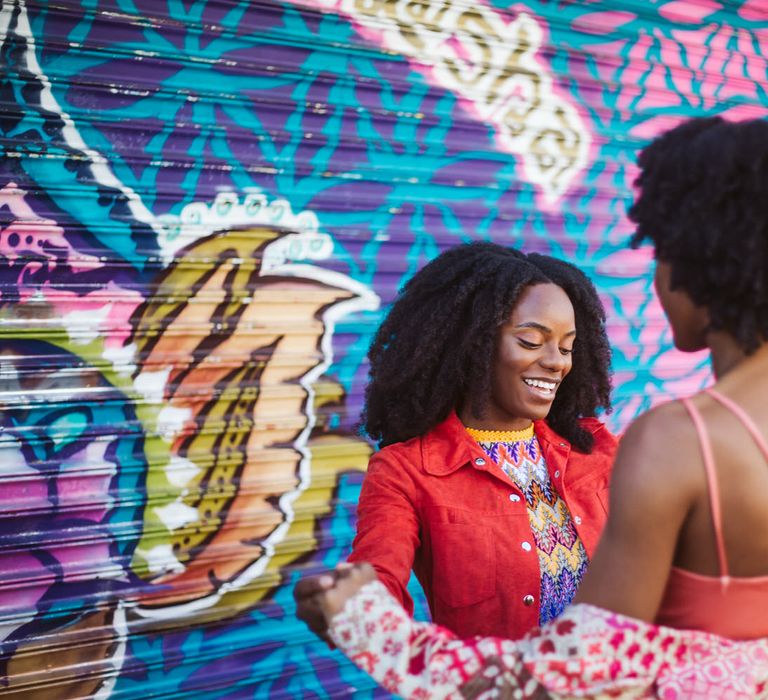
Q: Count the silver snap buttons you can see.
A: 7